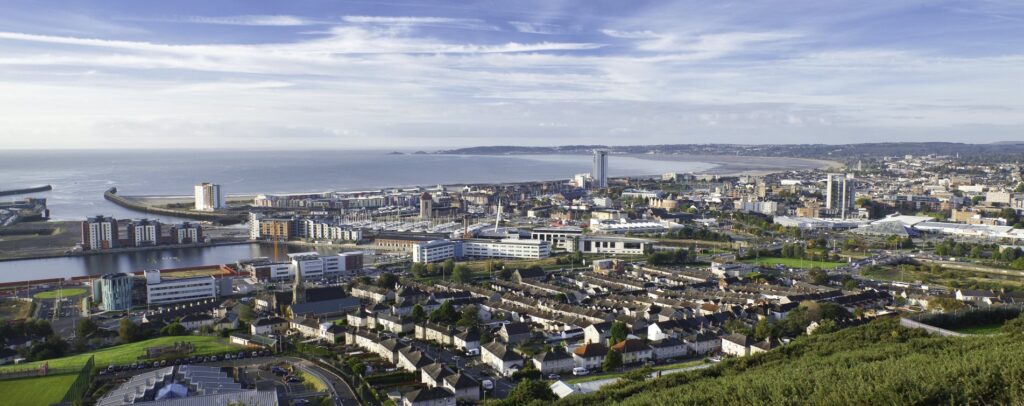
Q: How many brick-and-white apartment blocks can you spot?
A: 3